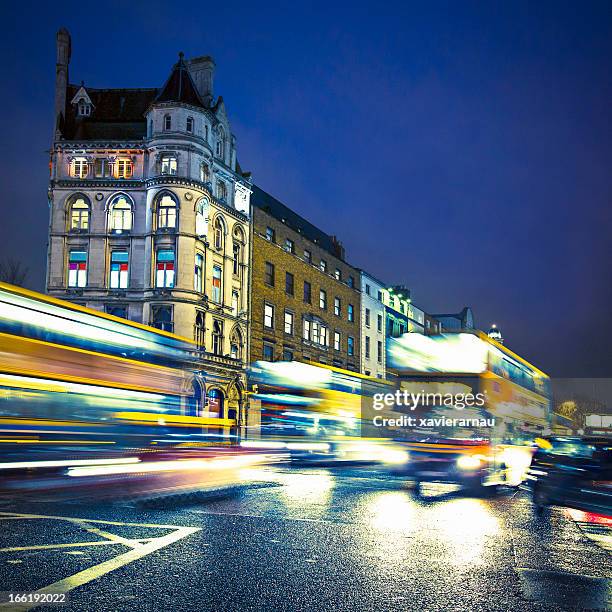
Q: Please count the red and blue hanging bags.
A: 0